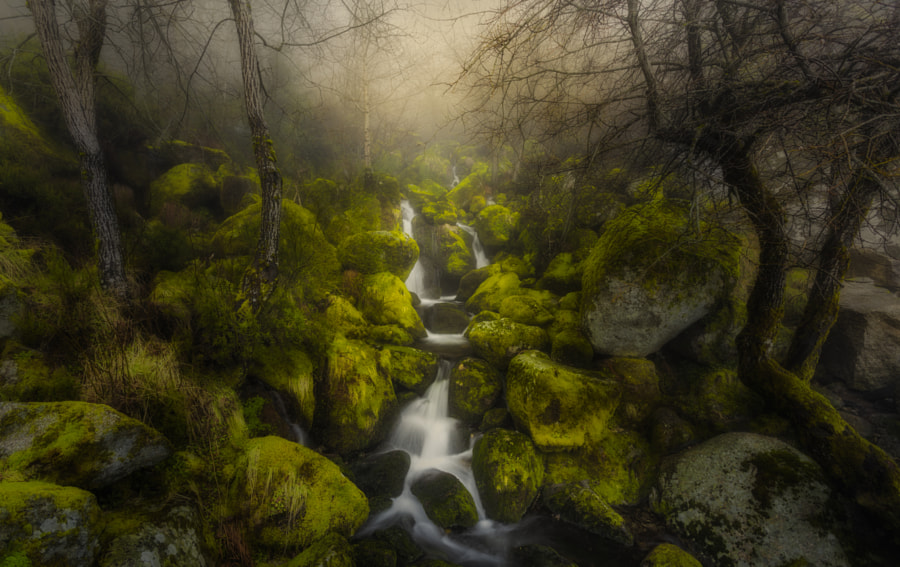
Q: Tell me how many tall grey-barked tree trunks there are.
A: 2